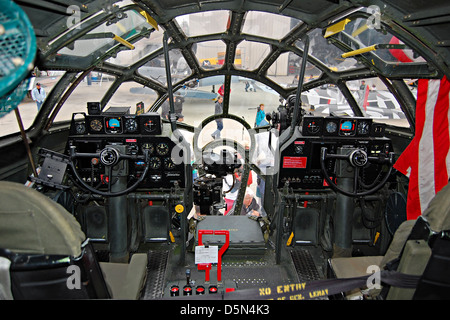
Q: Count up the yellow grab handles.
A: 4